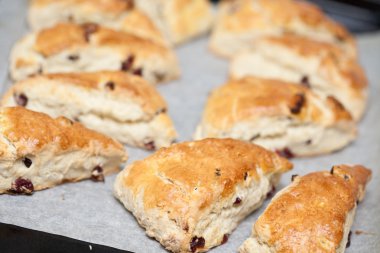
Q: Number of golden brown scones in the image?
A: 10